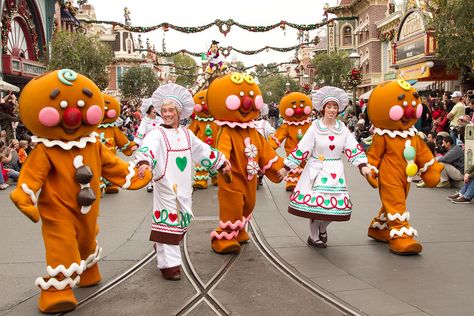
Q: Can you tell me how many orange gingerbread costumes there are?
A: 6